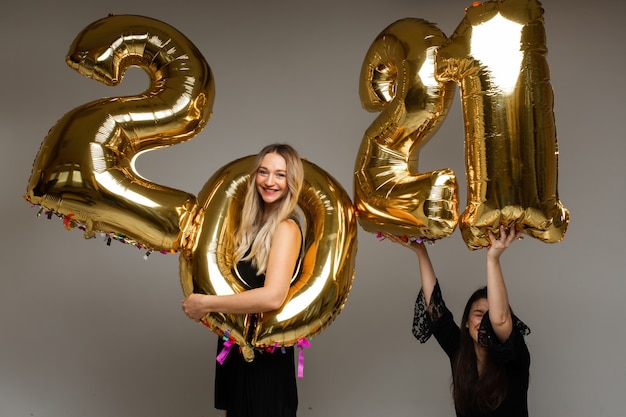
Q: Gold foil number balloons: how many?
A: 4